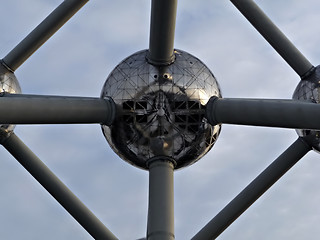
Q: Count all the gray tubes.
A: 8